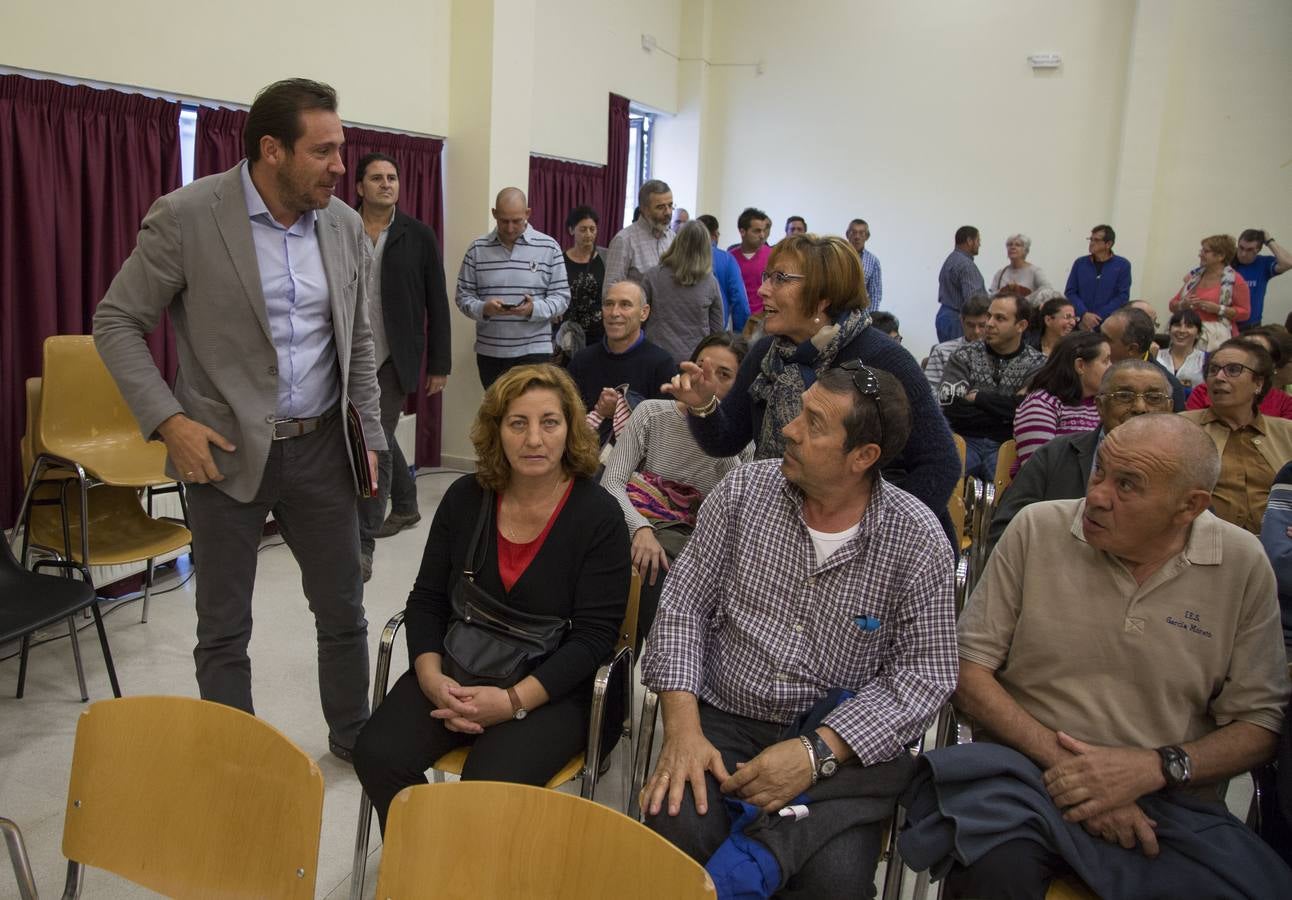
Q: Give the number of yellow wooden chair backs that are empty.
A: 2